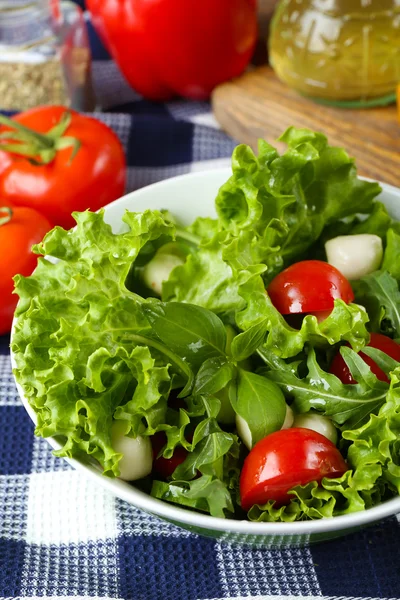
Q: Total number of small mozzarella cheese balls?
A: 5